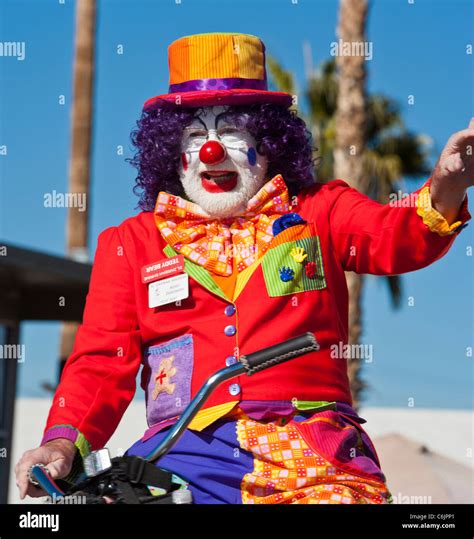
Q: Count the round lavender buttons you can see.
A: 4